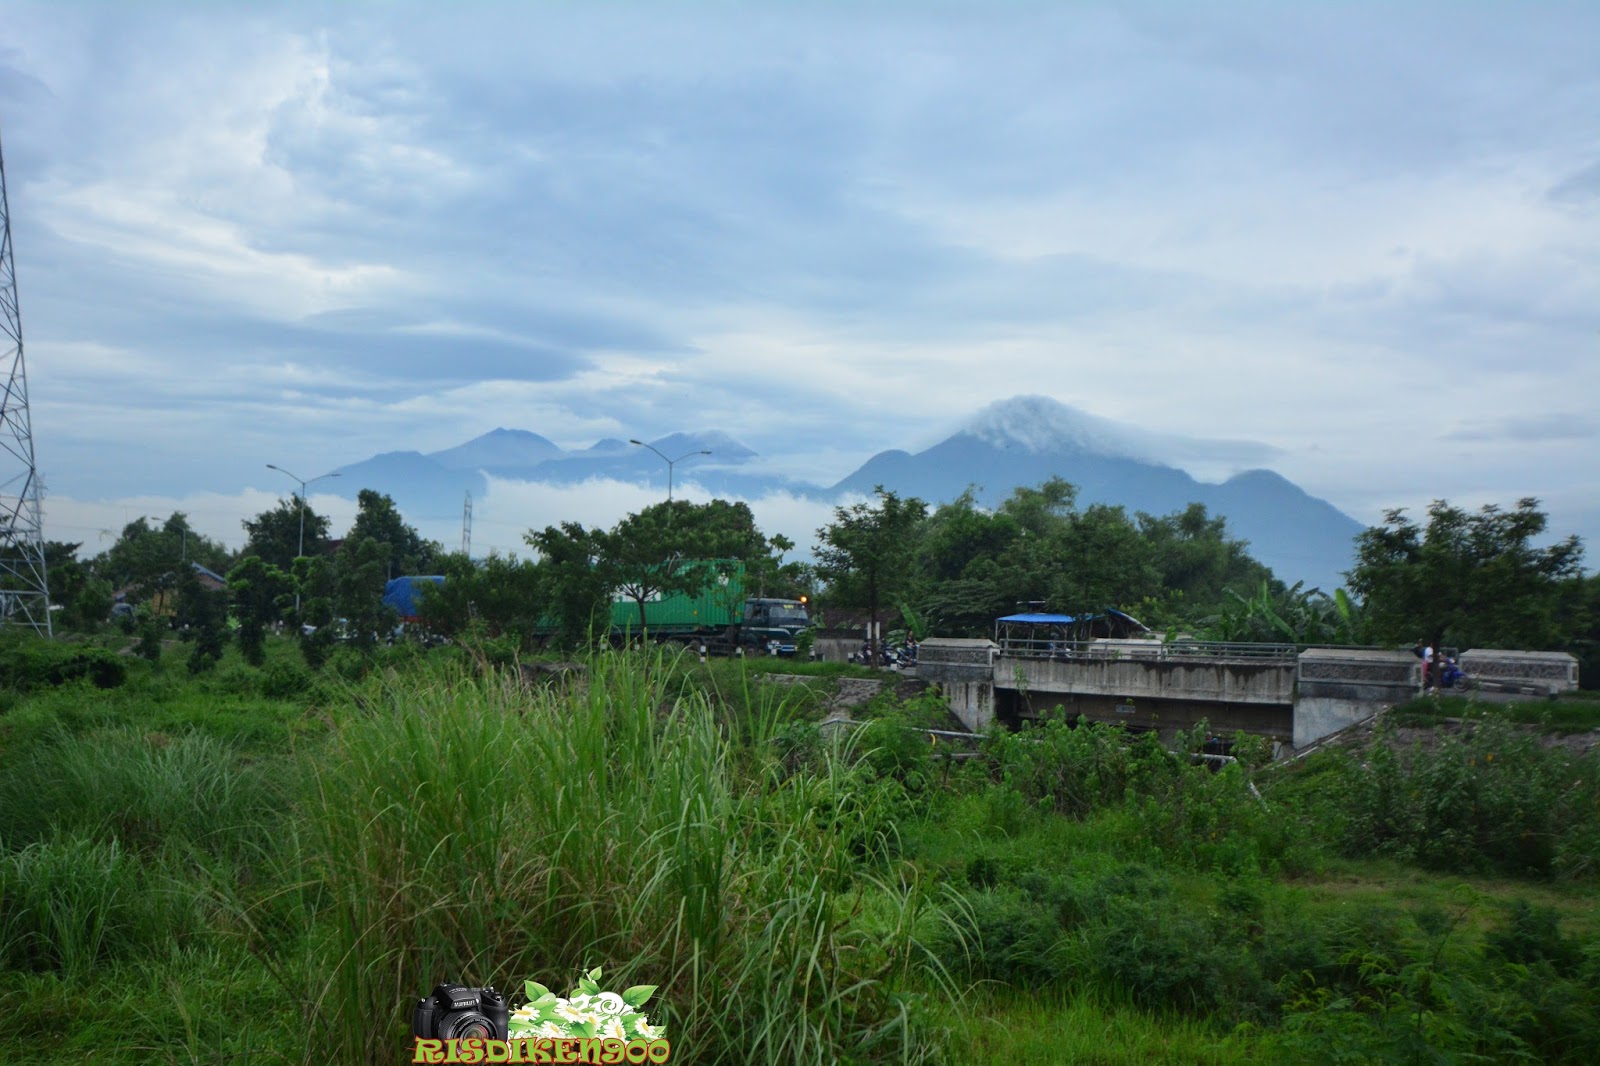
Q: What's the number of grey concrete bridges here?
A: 1